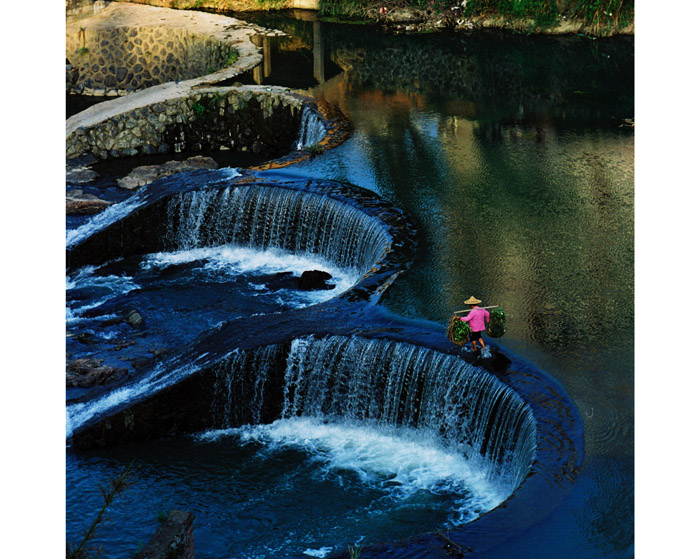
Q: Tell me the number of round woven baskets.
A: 2